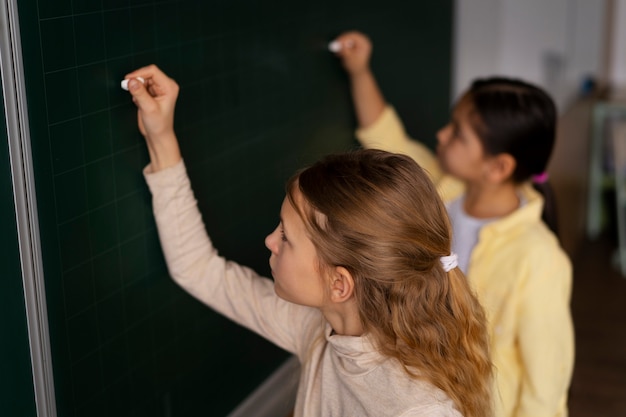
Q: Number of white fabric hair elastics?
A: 1